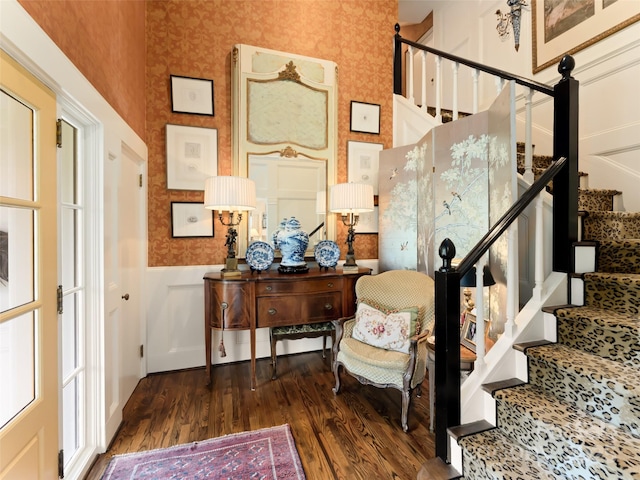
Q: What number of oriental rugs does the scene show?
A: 1